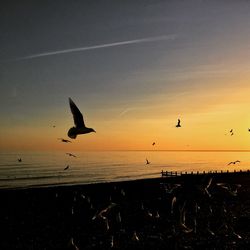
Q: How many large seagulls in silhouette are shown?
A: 1